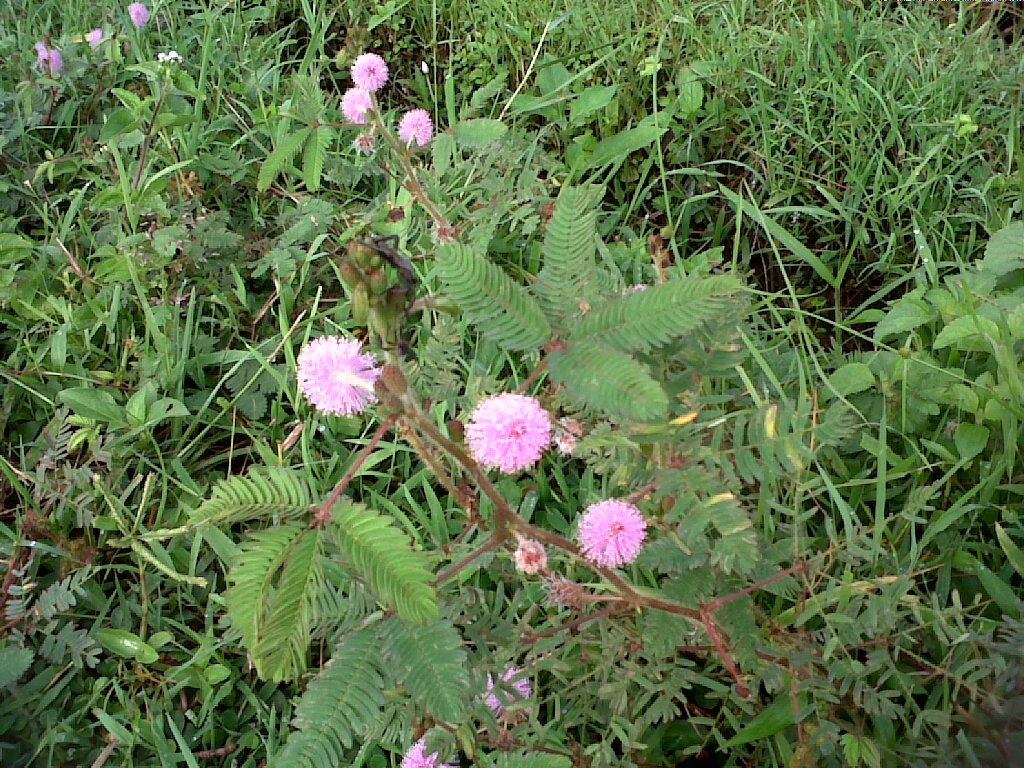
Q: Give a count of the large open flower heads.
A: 3